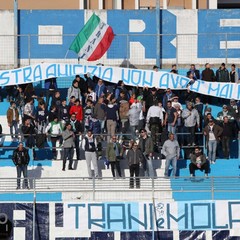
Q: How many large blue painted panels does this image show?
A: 3